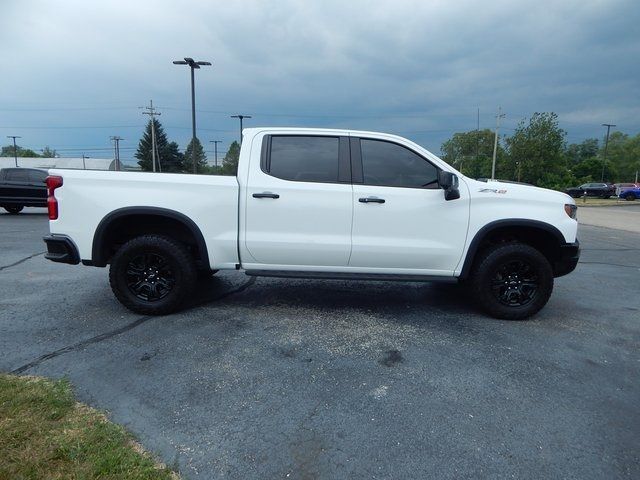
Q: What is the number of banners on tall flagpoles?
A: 0